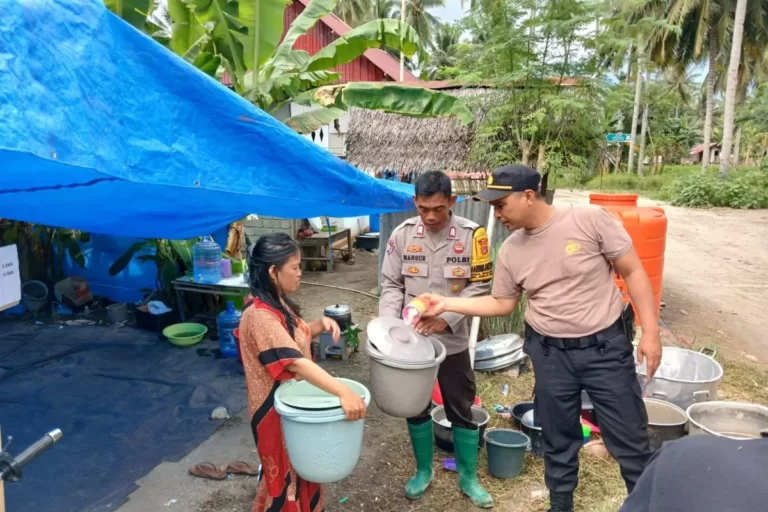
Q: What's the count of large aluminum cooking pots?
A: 3